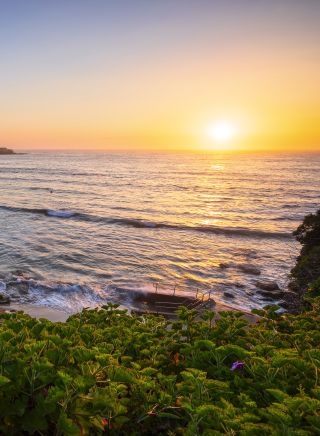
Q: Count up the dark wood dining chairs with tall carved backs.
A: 0